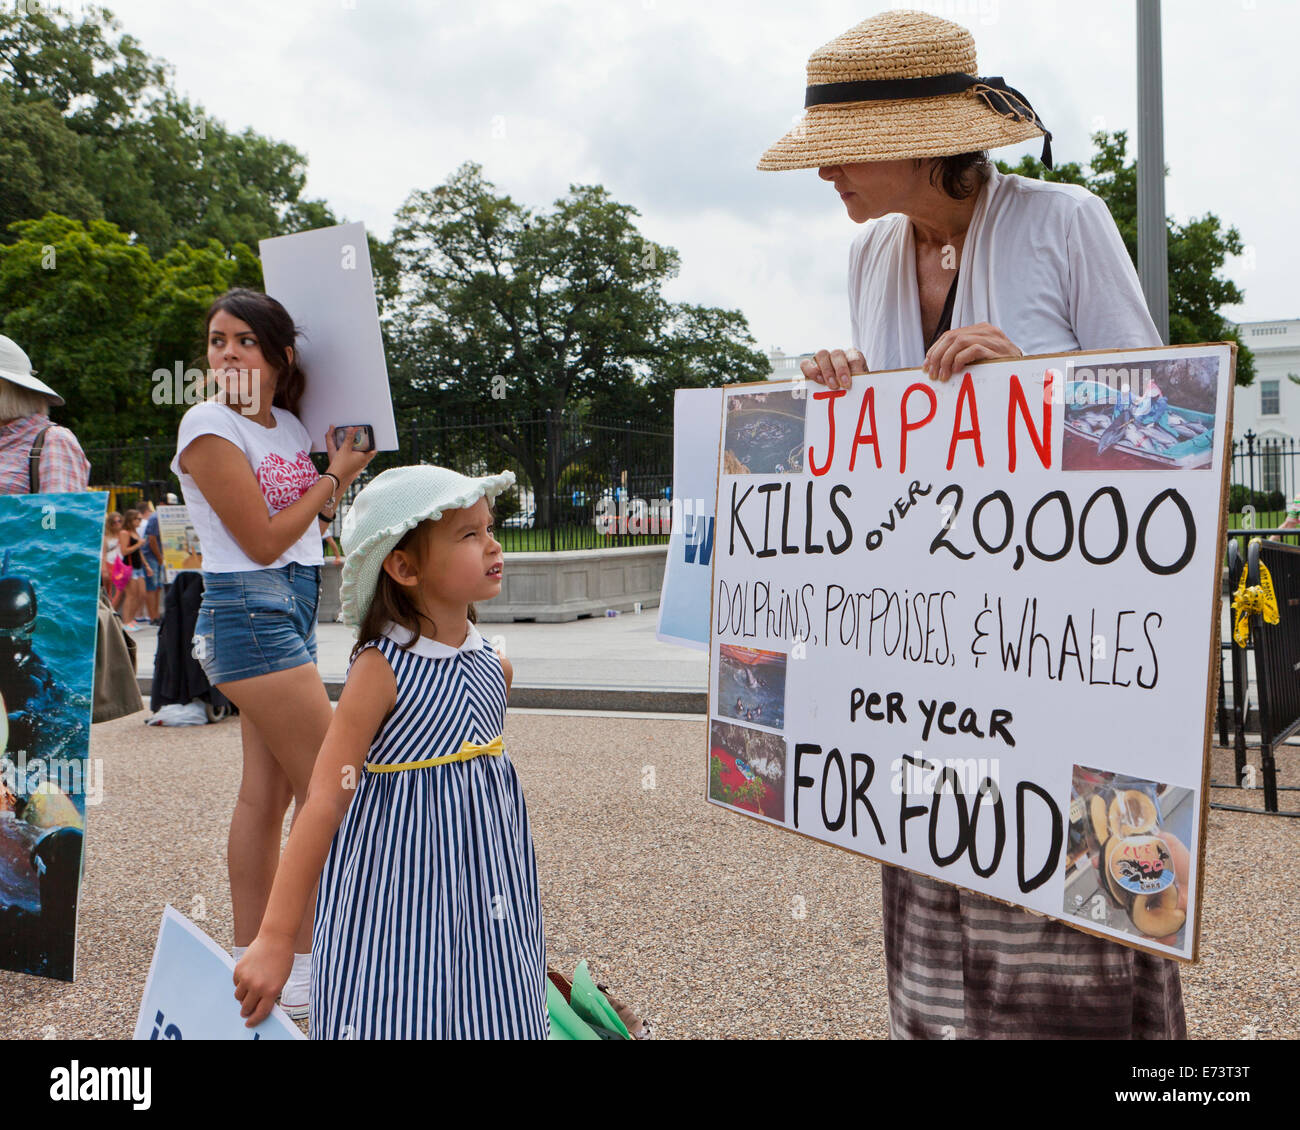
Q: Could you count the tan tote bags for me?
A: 1